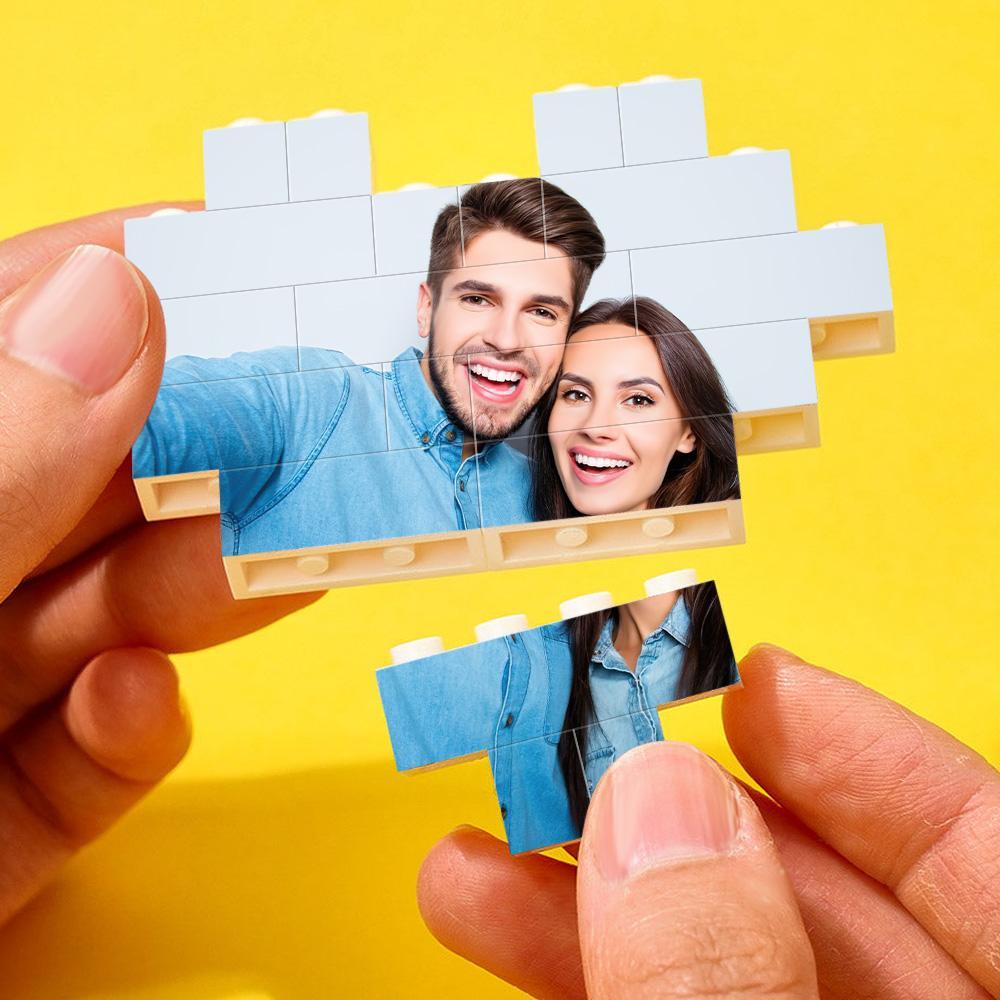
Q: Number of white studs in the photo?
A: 13